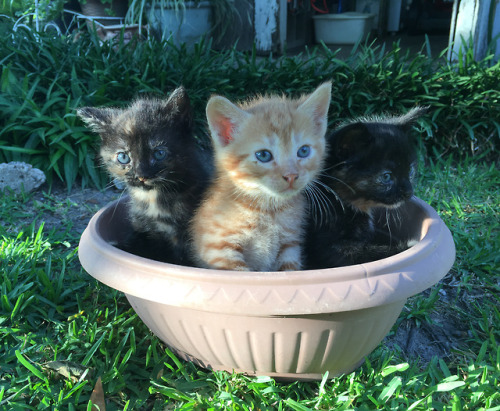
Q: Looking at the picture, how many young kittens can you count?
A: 3